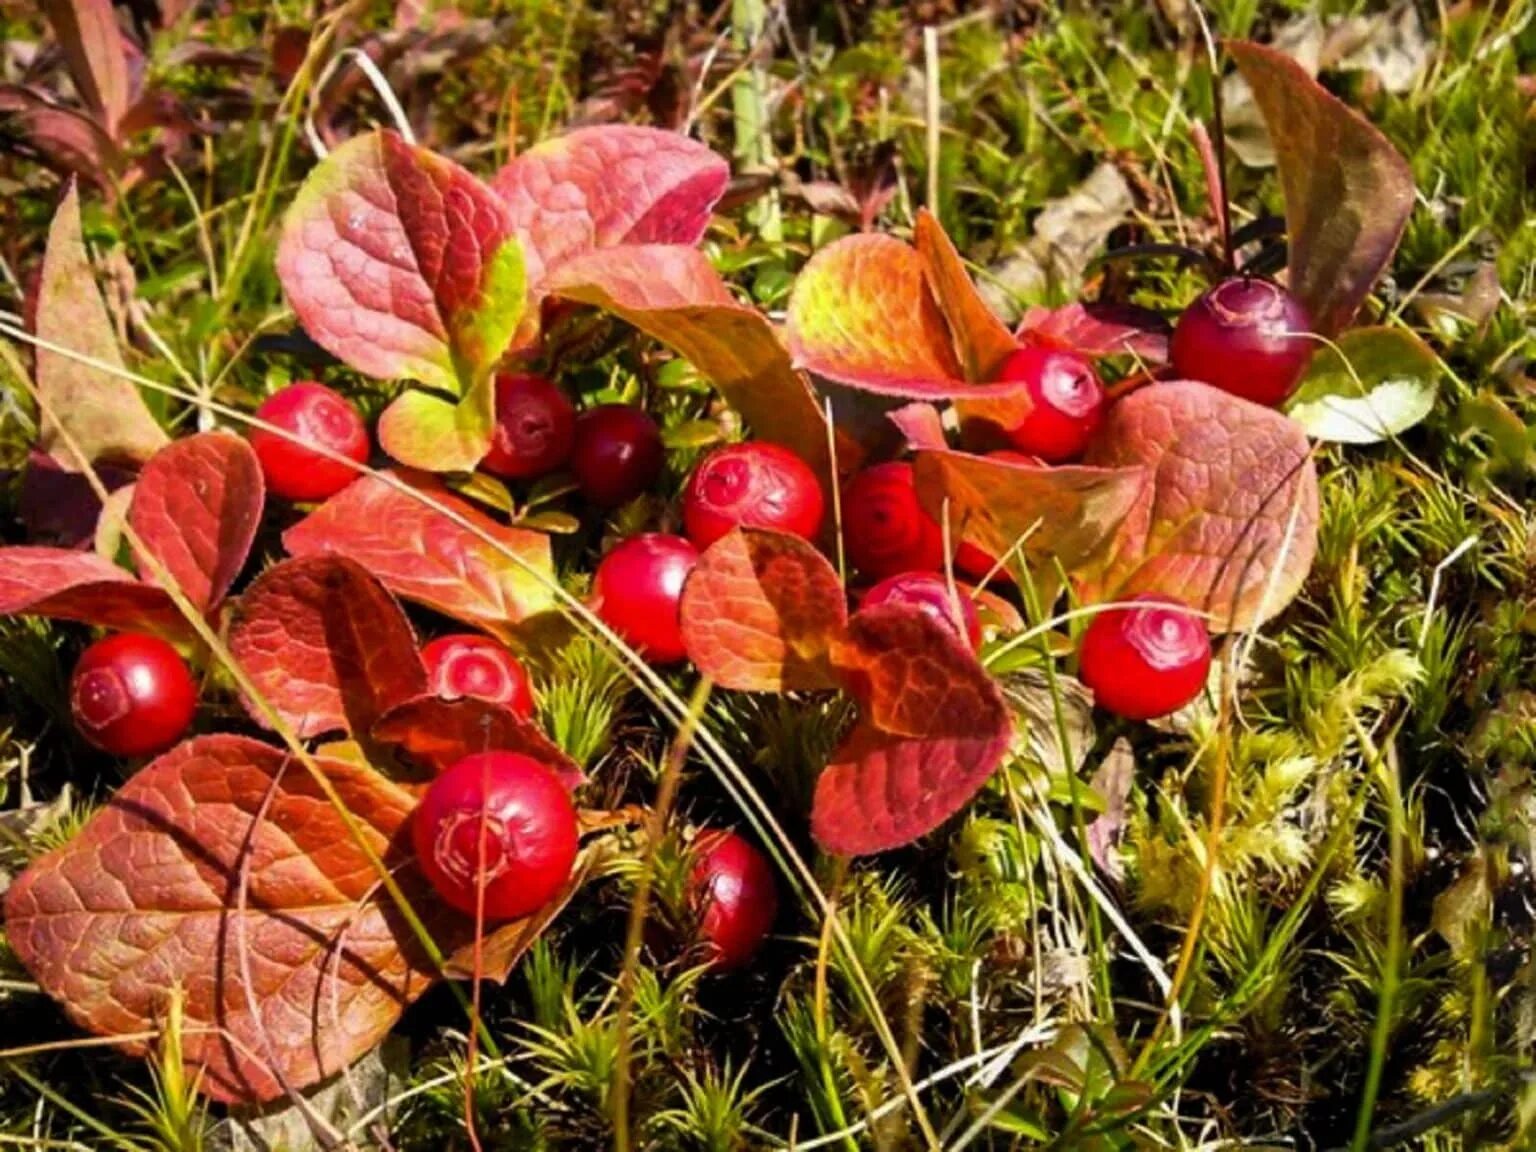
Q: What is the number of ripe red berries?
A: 15